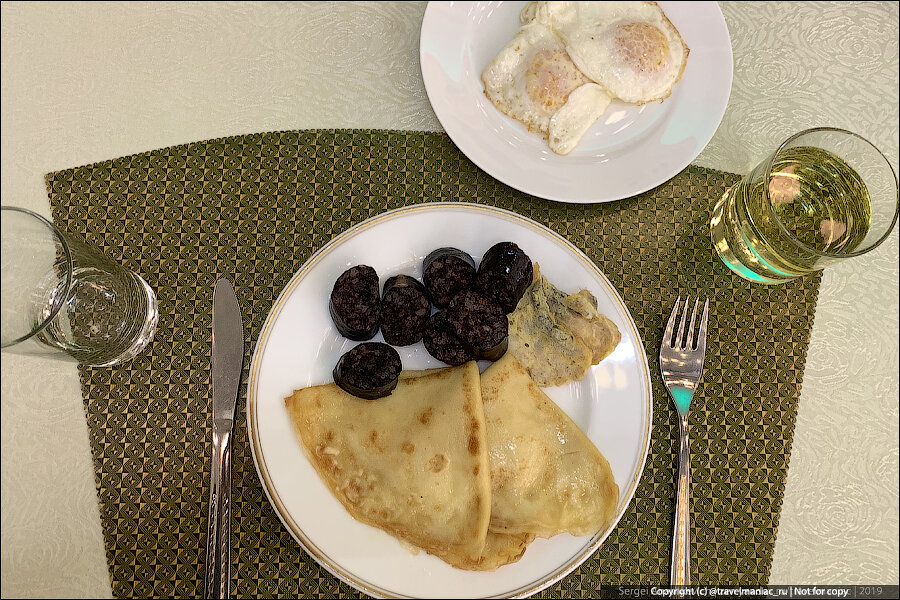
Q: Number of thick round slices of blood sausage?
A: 7